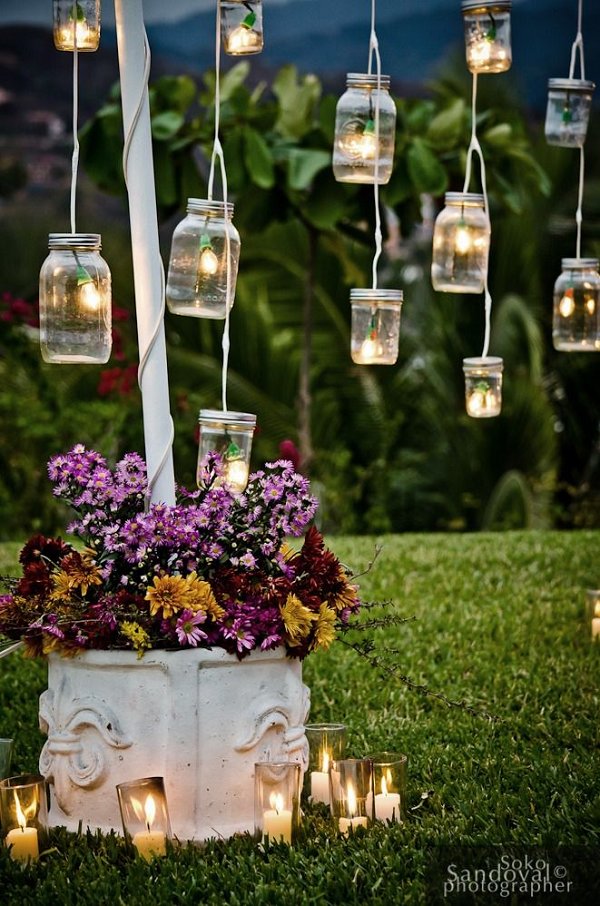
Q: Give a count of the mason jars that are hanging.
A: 12